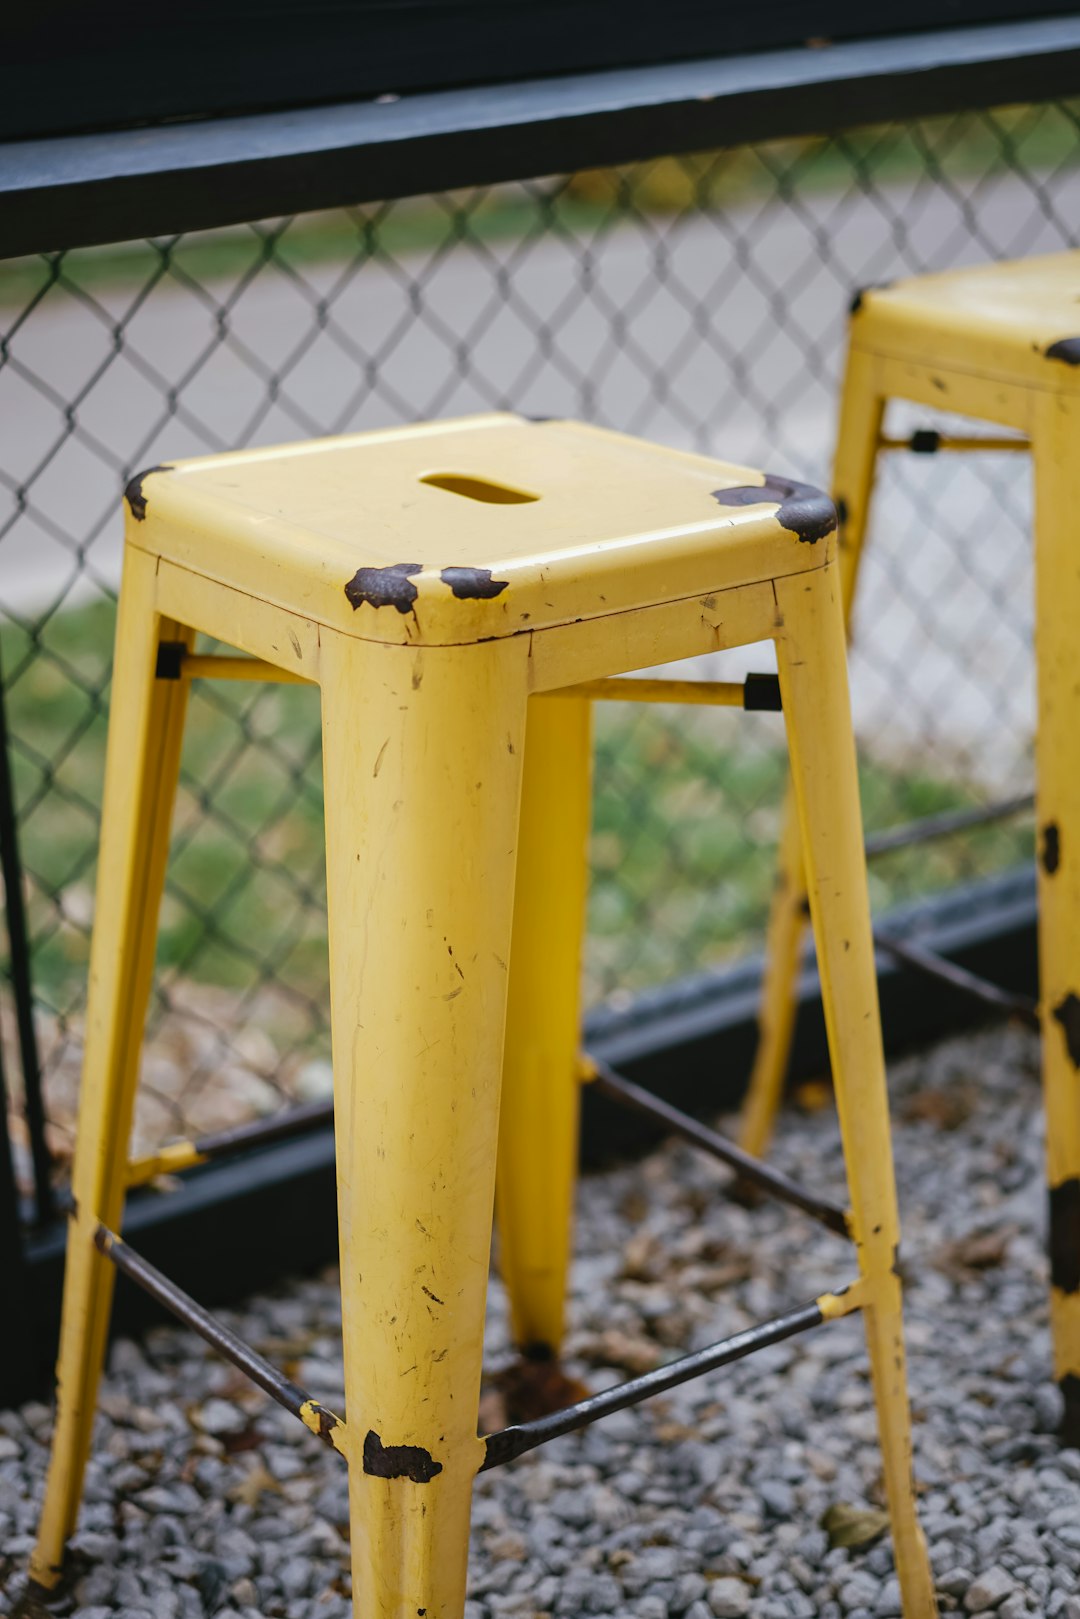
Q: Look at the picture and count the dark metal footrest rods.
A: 6